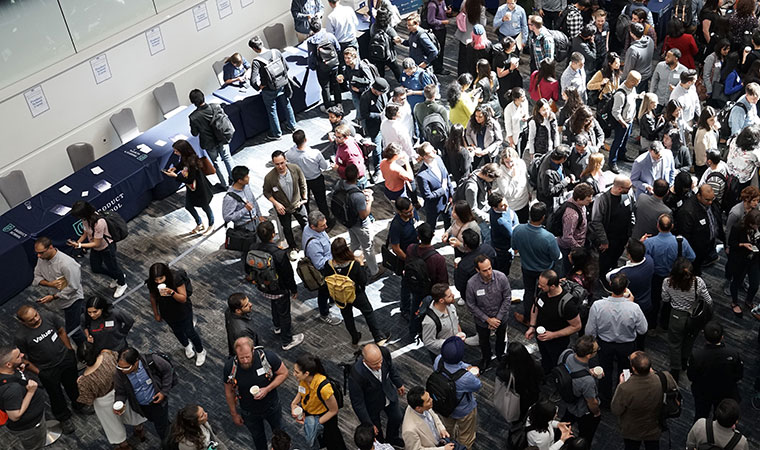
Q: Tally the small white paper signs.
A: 6